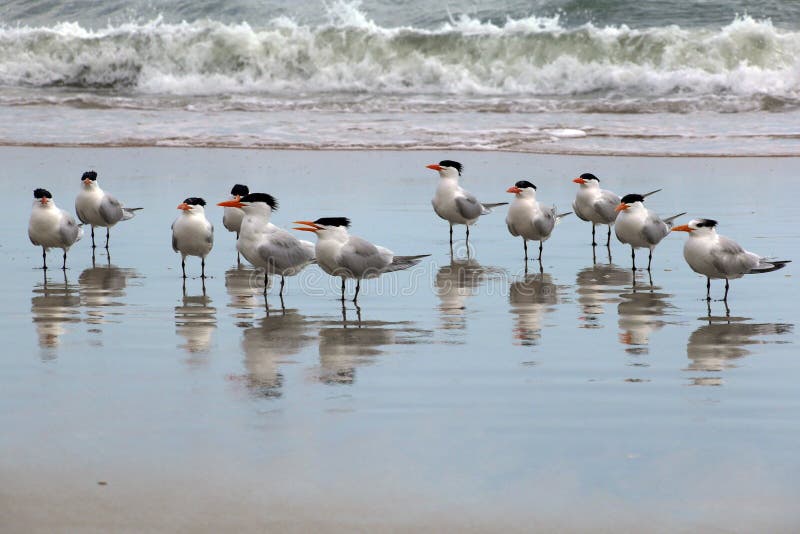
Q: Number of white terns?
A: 11